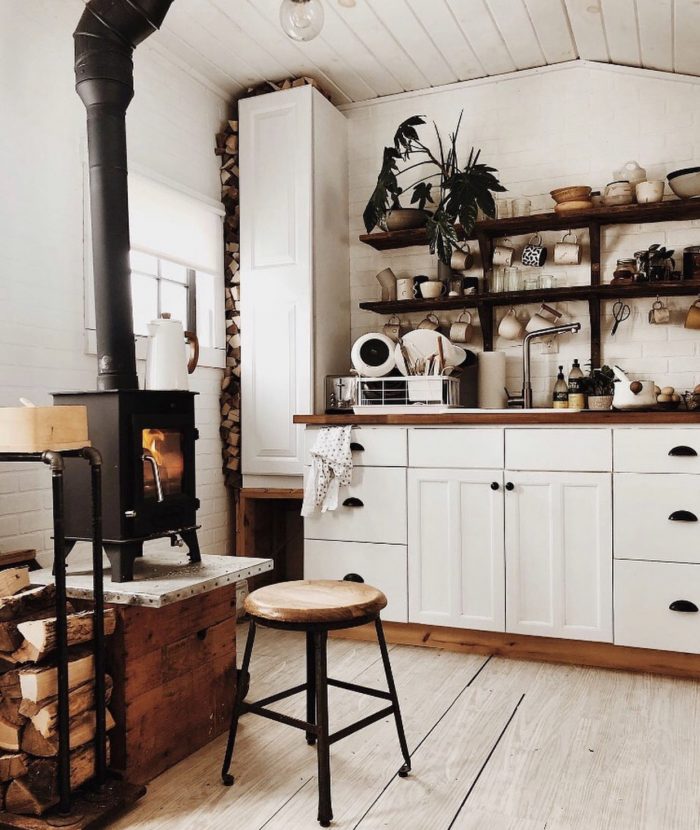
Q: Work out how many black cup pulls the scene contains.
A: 6